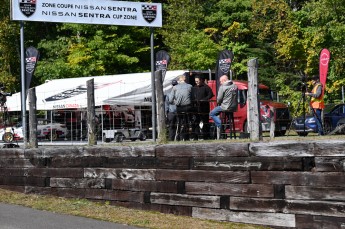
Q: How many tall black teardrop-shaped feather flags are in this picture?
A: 3